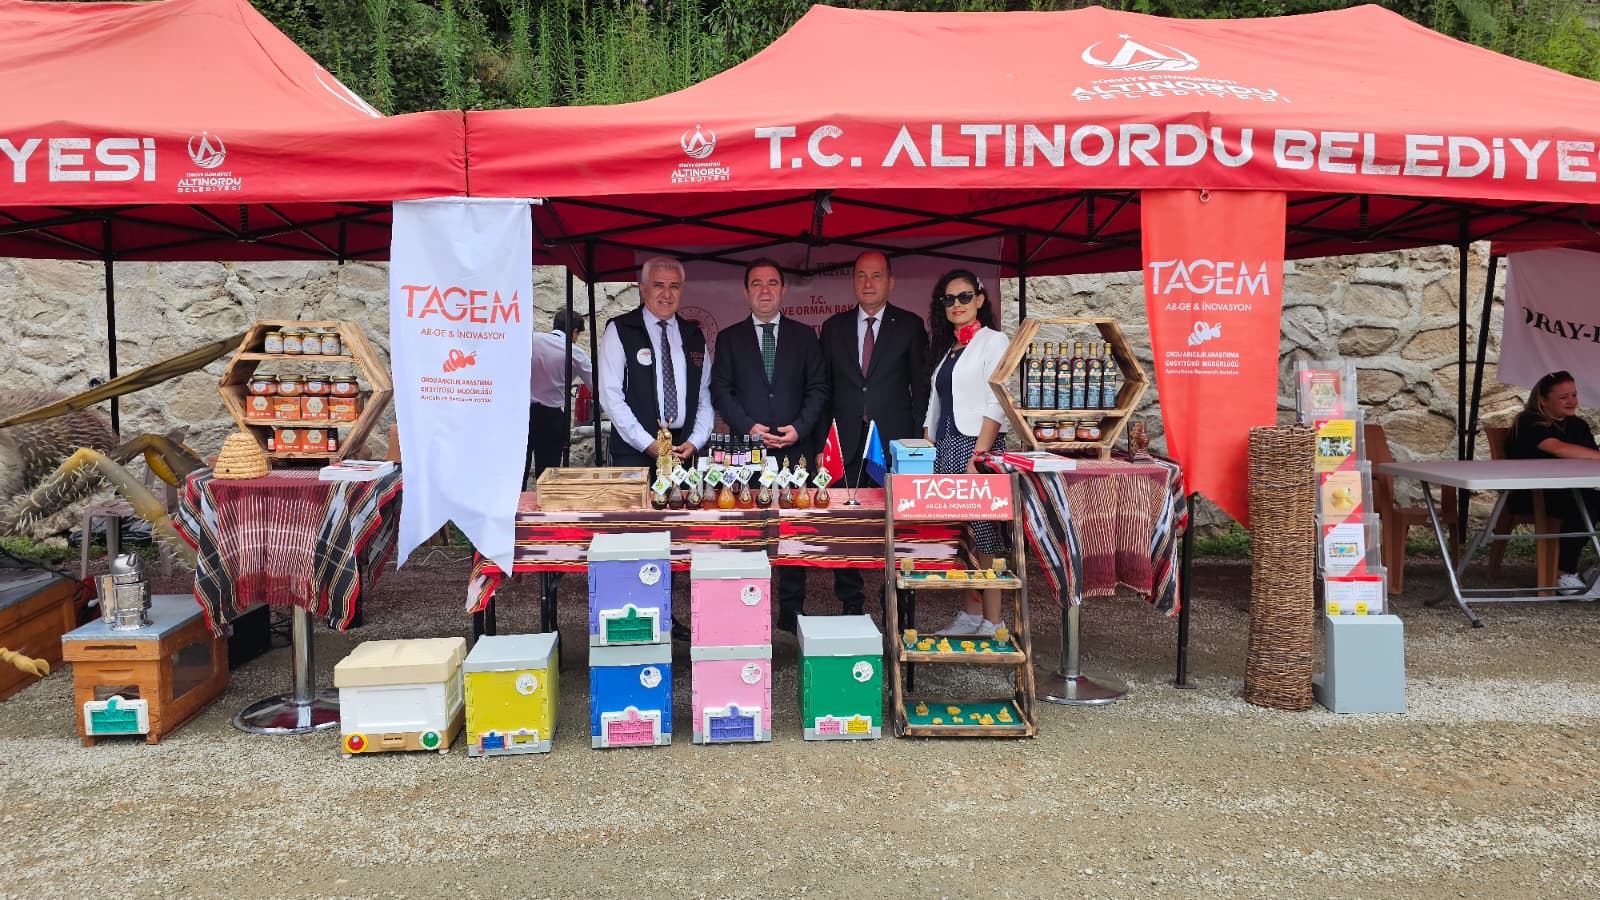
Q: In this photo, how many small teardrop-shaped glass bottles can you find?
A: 10